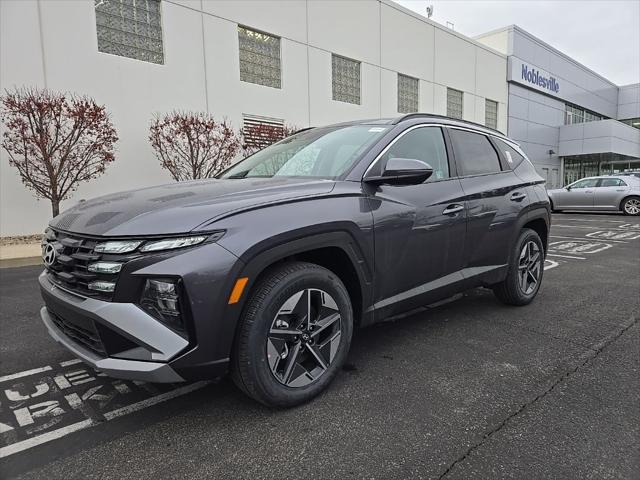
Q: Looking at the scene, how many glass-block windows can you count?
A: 6